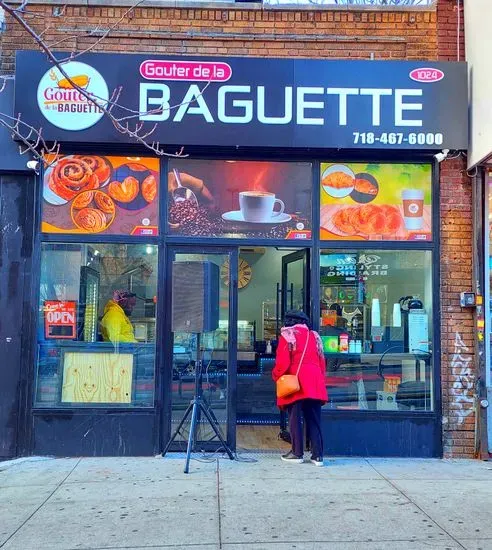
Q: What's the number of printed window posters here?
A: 3